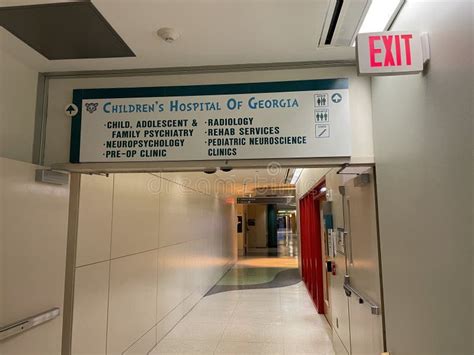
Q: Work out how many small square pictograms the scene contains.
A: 3